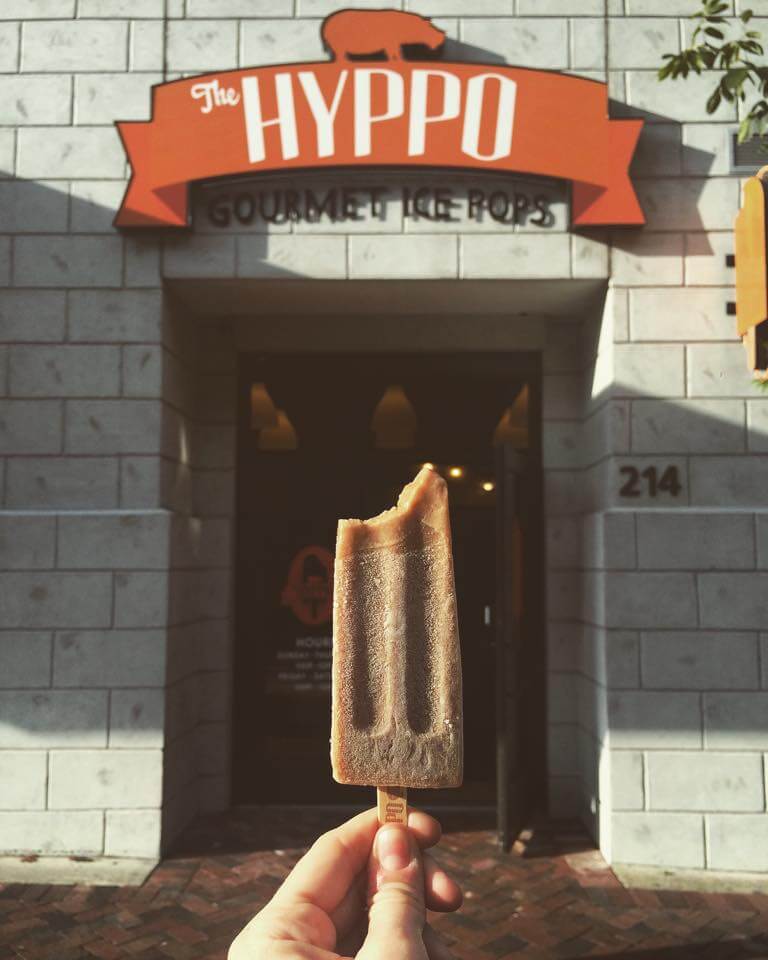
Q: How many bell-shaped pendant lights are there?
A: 5